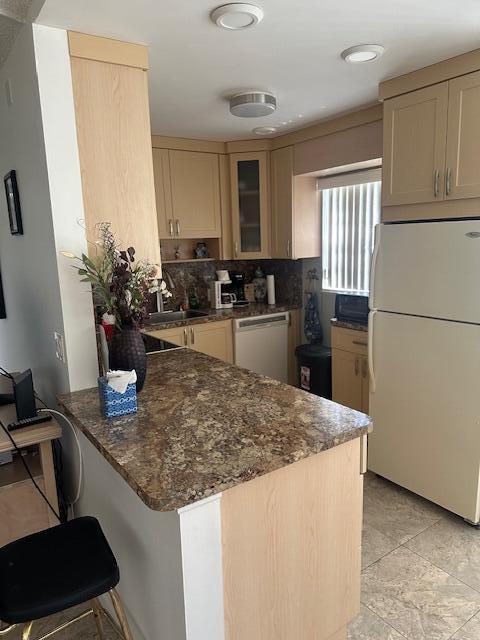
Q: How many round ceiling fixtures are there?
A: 4